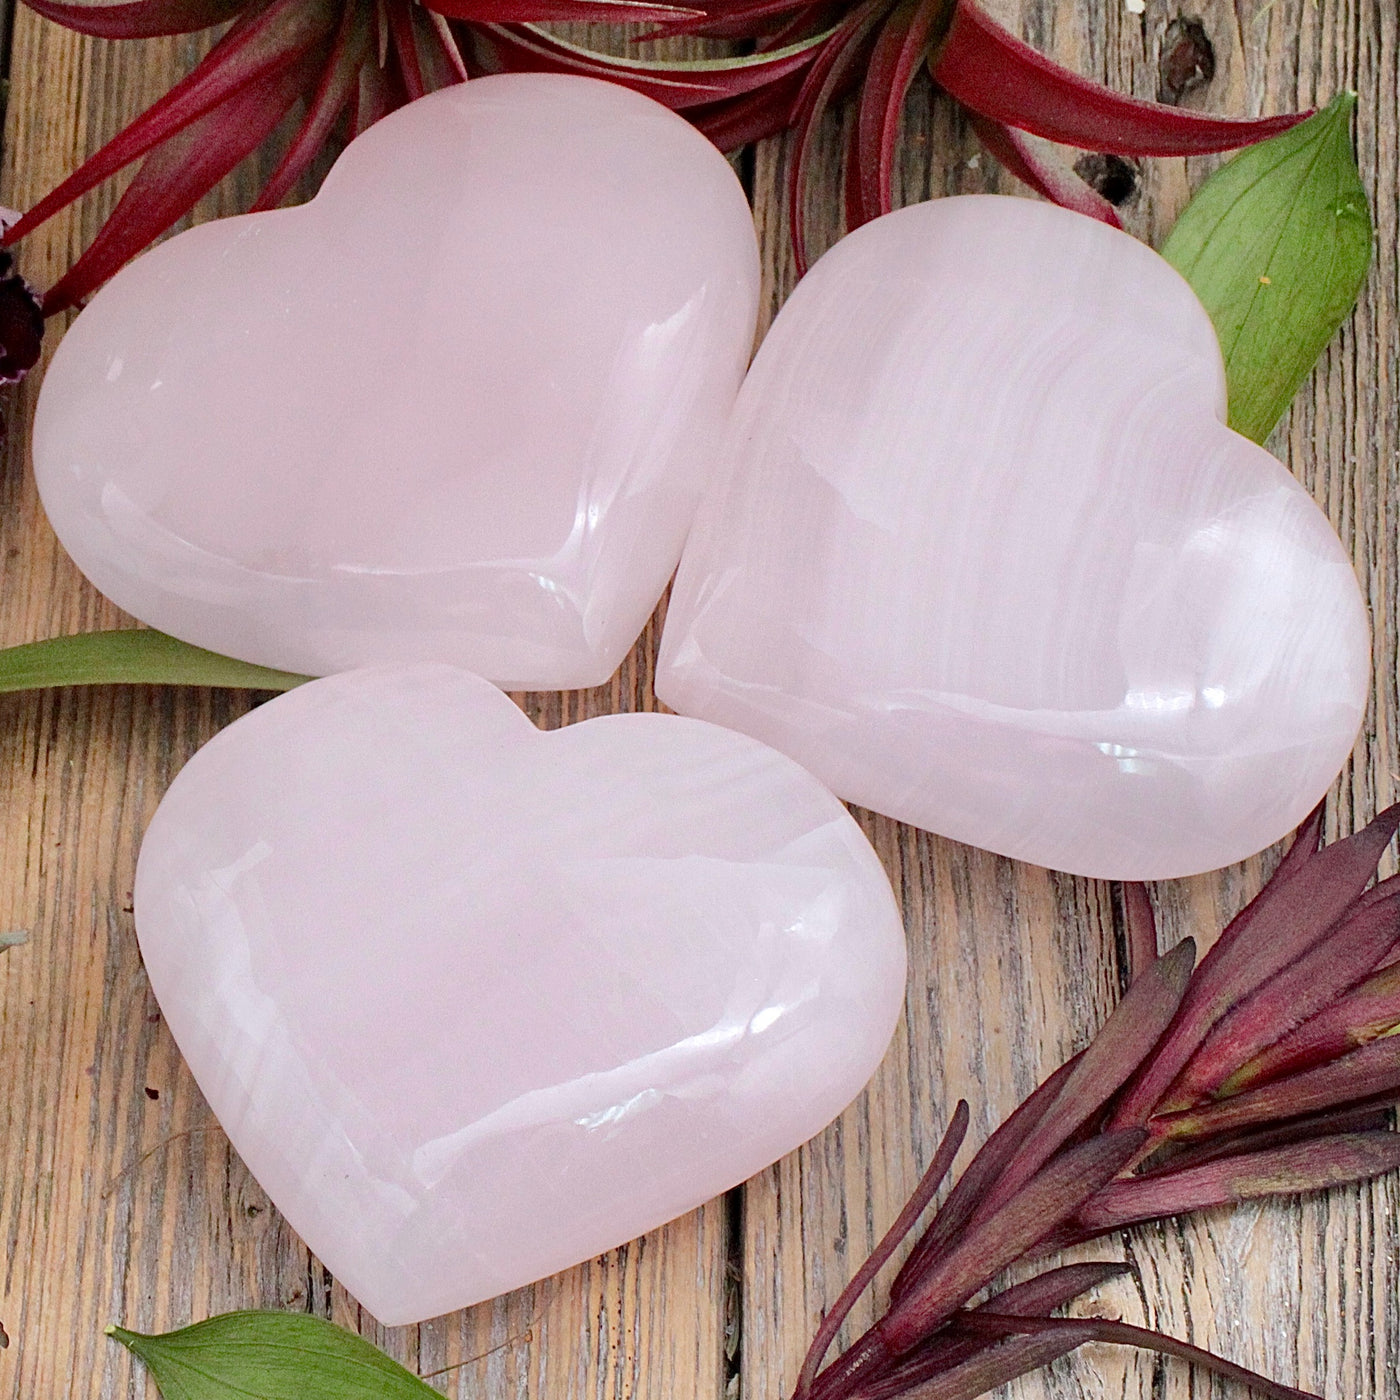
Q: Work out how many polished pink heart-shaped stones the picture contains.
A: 3